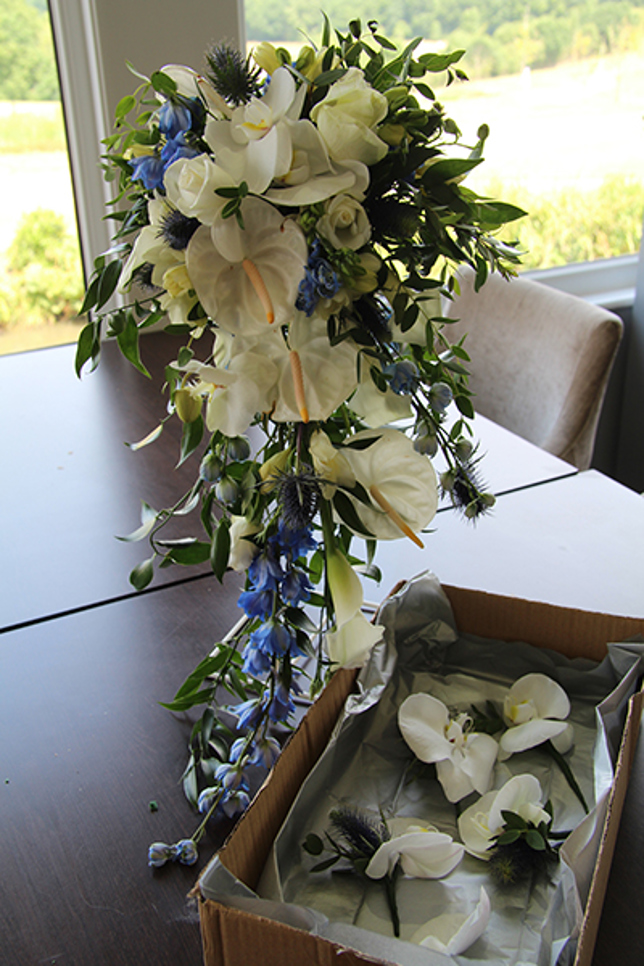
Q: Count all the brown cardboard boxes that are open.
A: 1